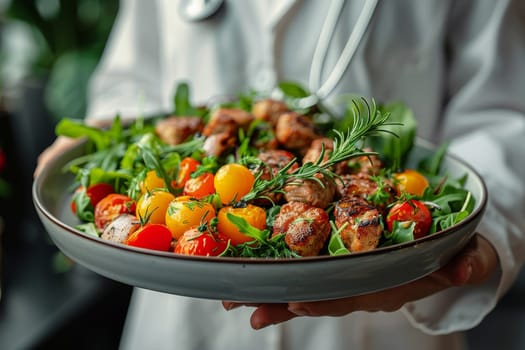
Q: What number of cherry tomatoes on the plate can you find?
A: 13